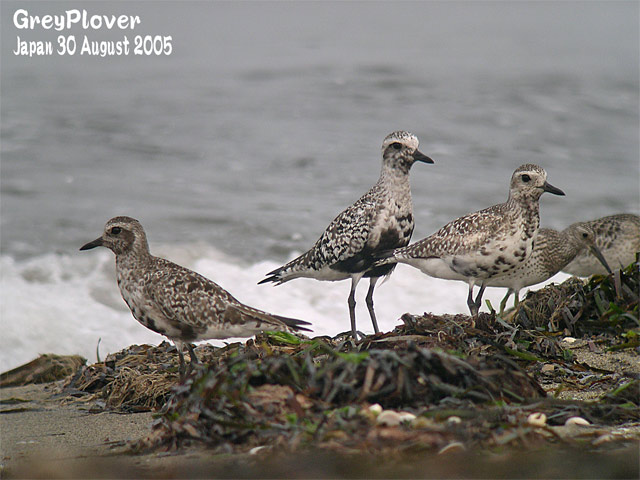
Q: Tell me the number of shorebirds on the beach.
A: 5